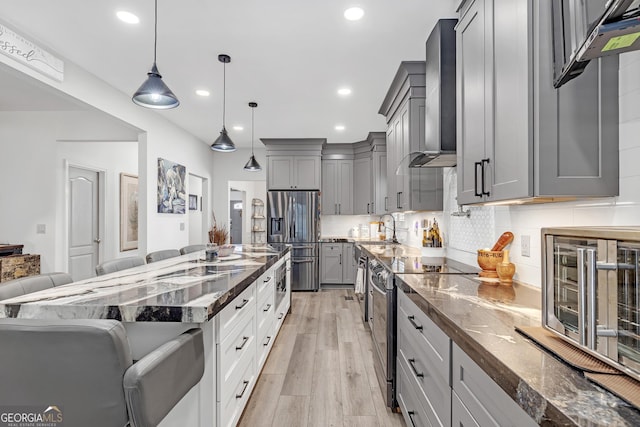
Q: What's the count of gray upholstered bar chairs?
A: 5